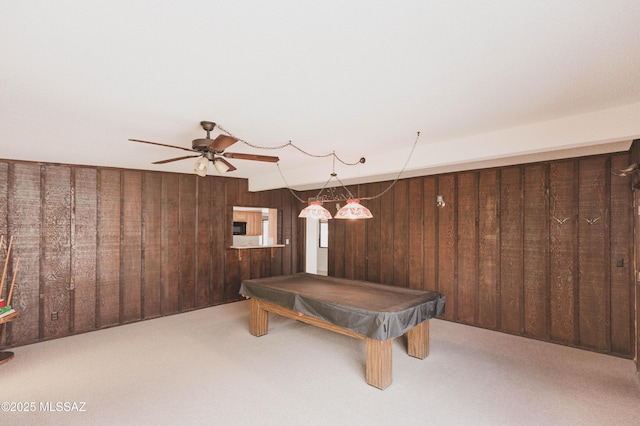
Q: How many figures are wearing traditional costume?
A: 0